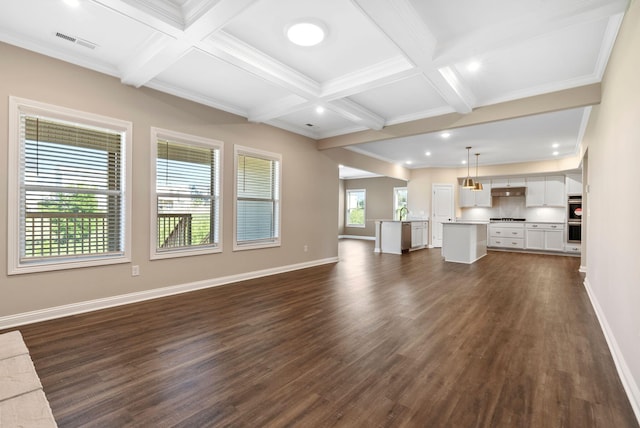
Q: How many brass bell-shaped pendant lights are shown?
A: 2